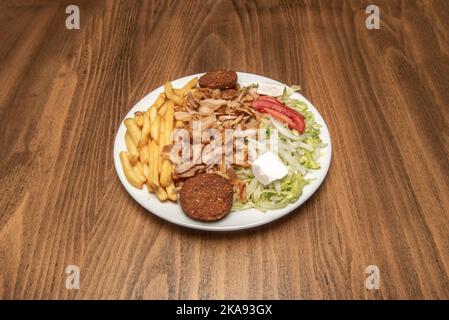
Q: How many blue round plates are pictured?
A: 0